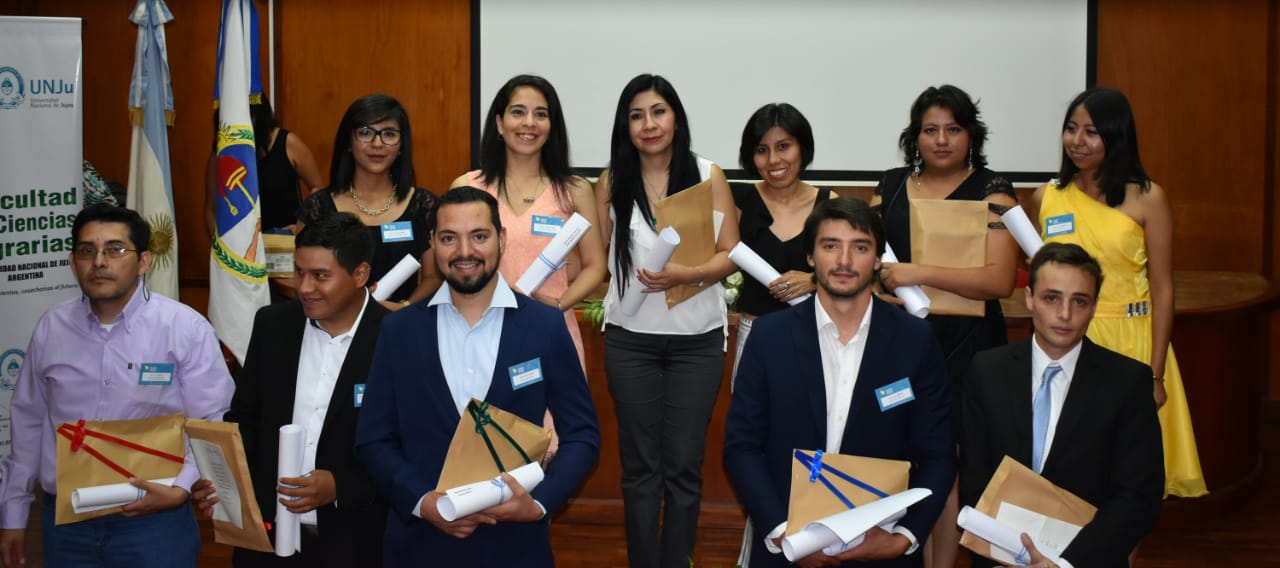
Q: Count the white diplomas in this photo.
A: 11